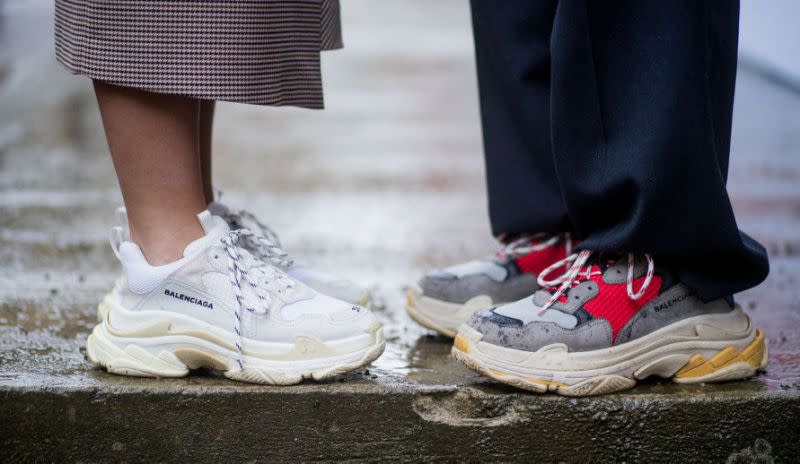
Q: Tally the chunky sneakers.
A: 4